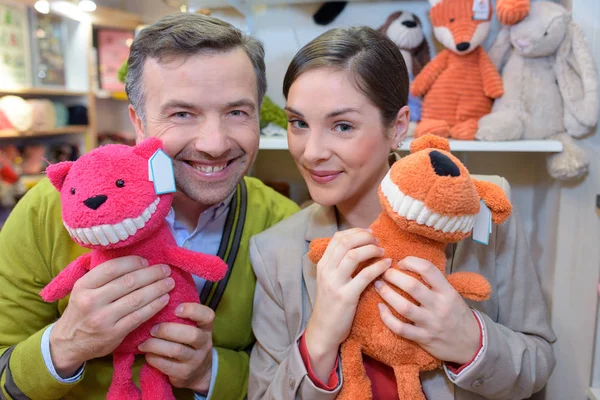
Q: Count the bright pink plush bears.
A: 1